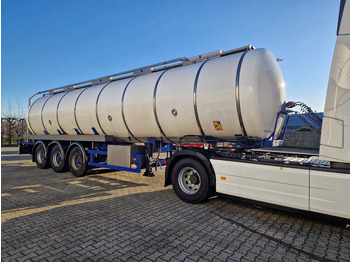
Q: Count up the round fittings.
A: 3